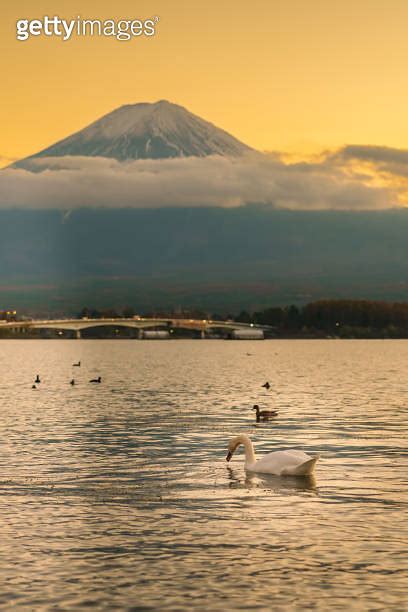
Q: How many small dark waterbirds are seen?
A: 7